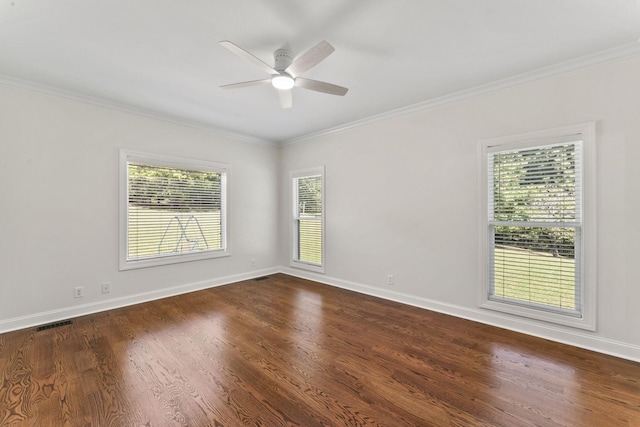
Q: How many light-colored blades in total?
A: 5